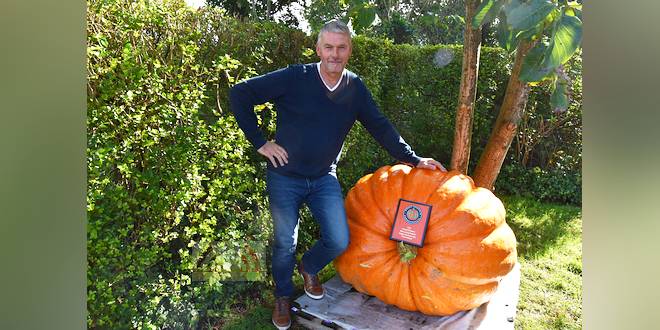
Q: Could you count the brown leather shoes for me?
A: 2